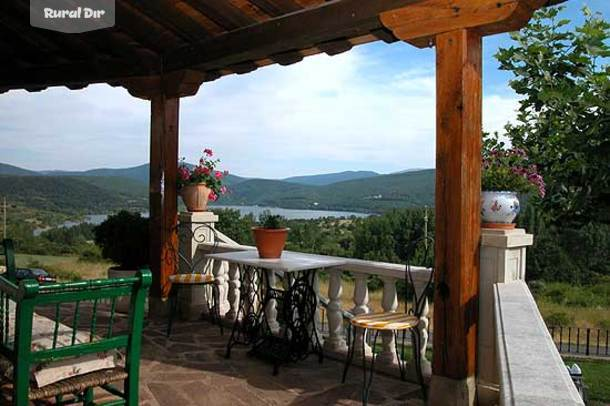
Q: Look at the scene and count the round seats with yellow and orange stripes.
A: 2